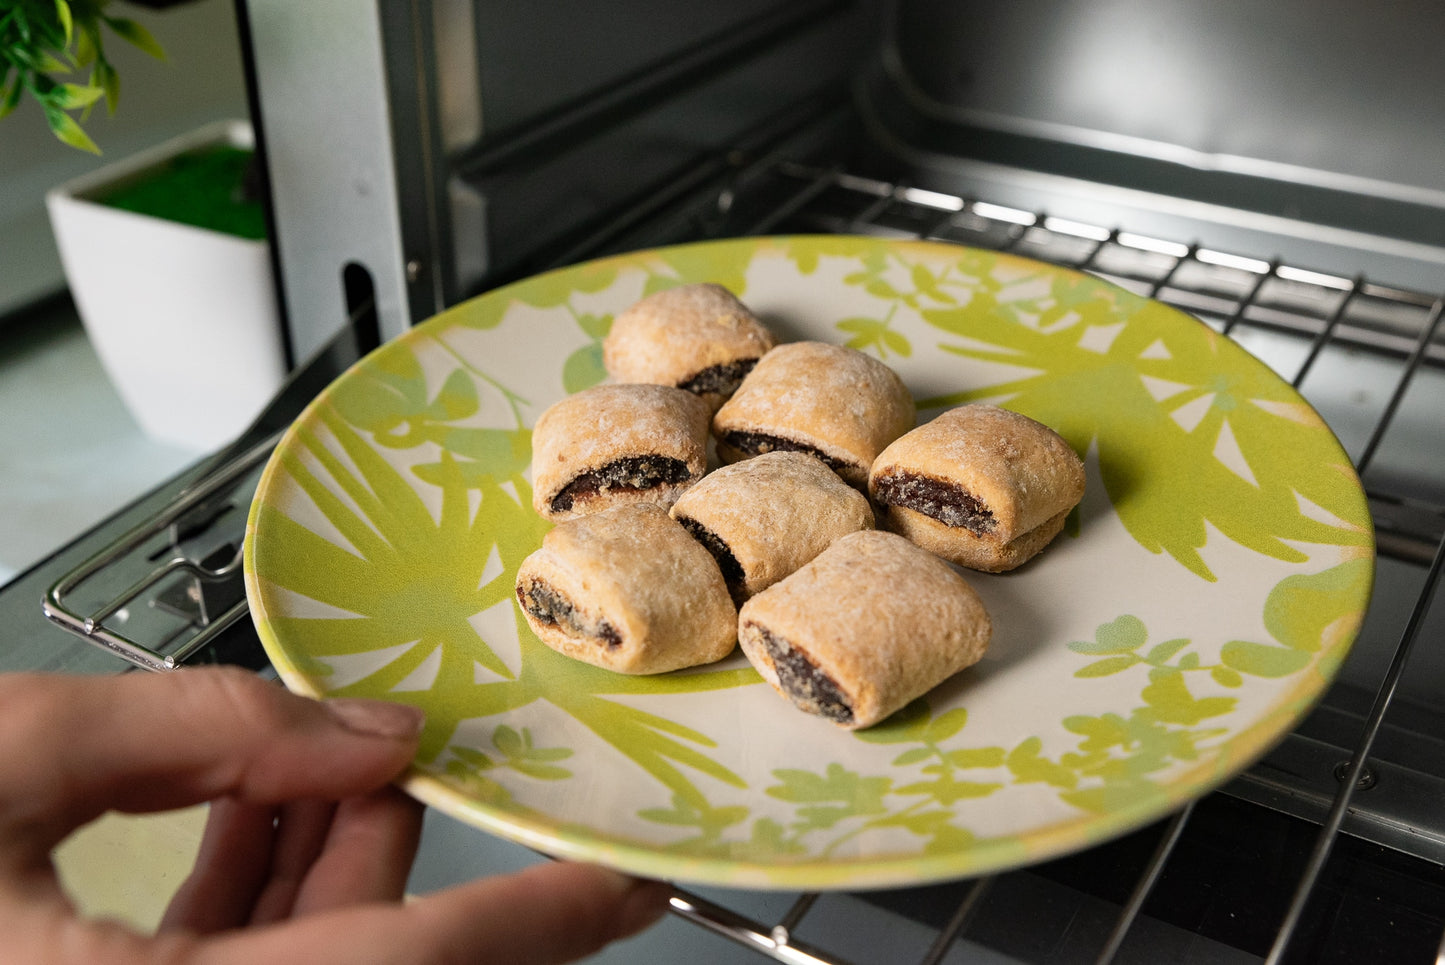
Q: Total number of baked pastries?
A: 7